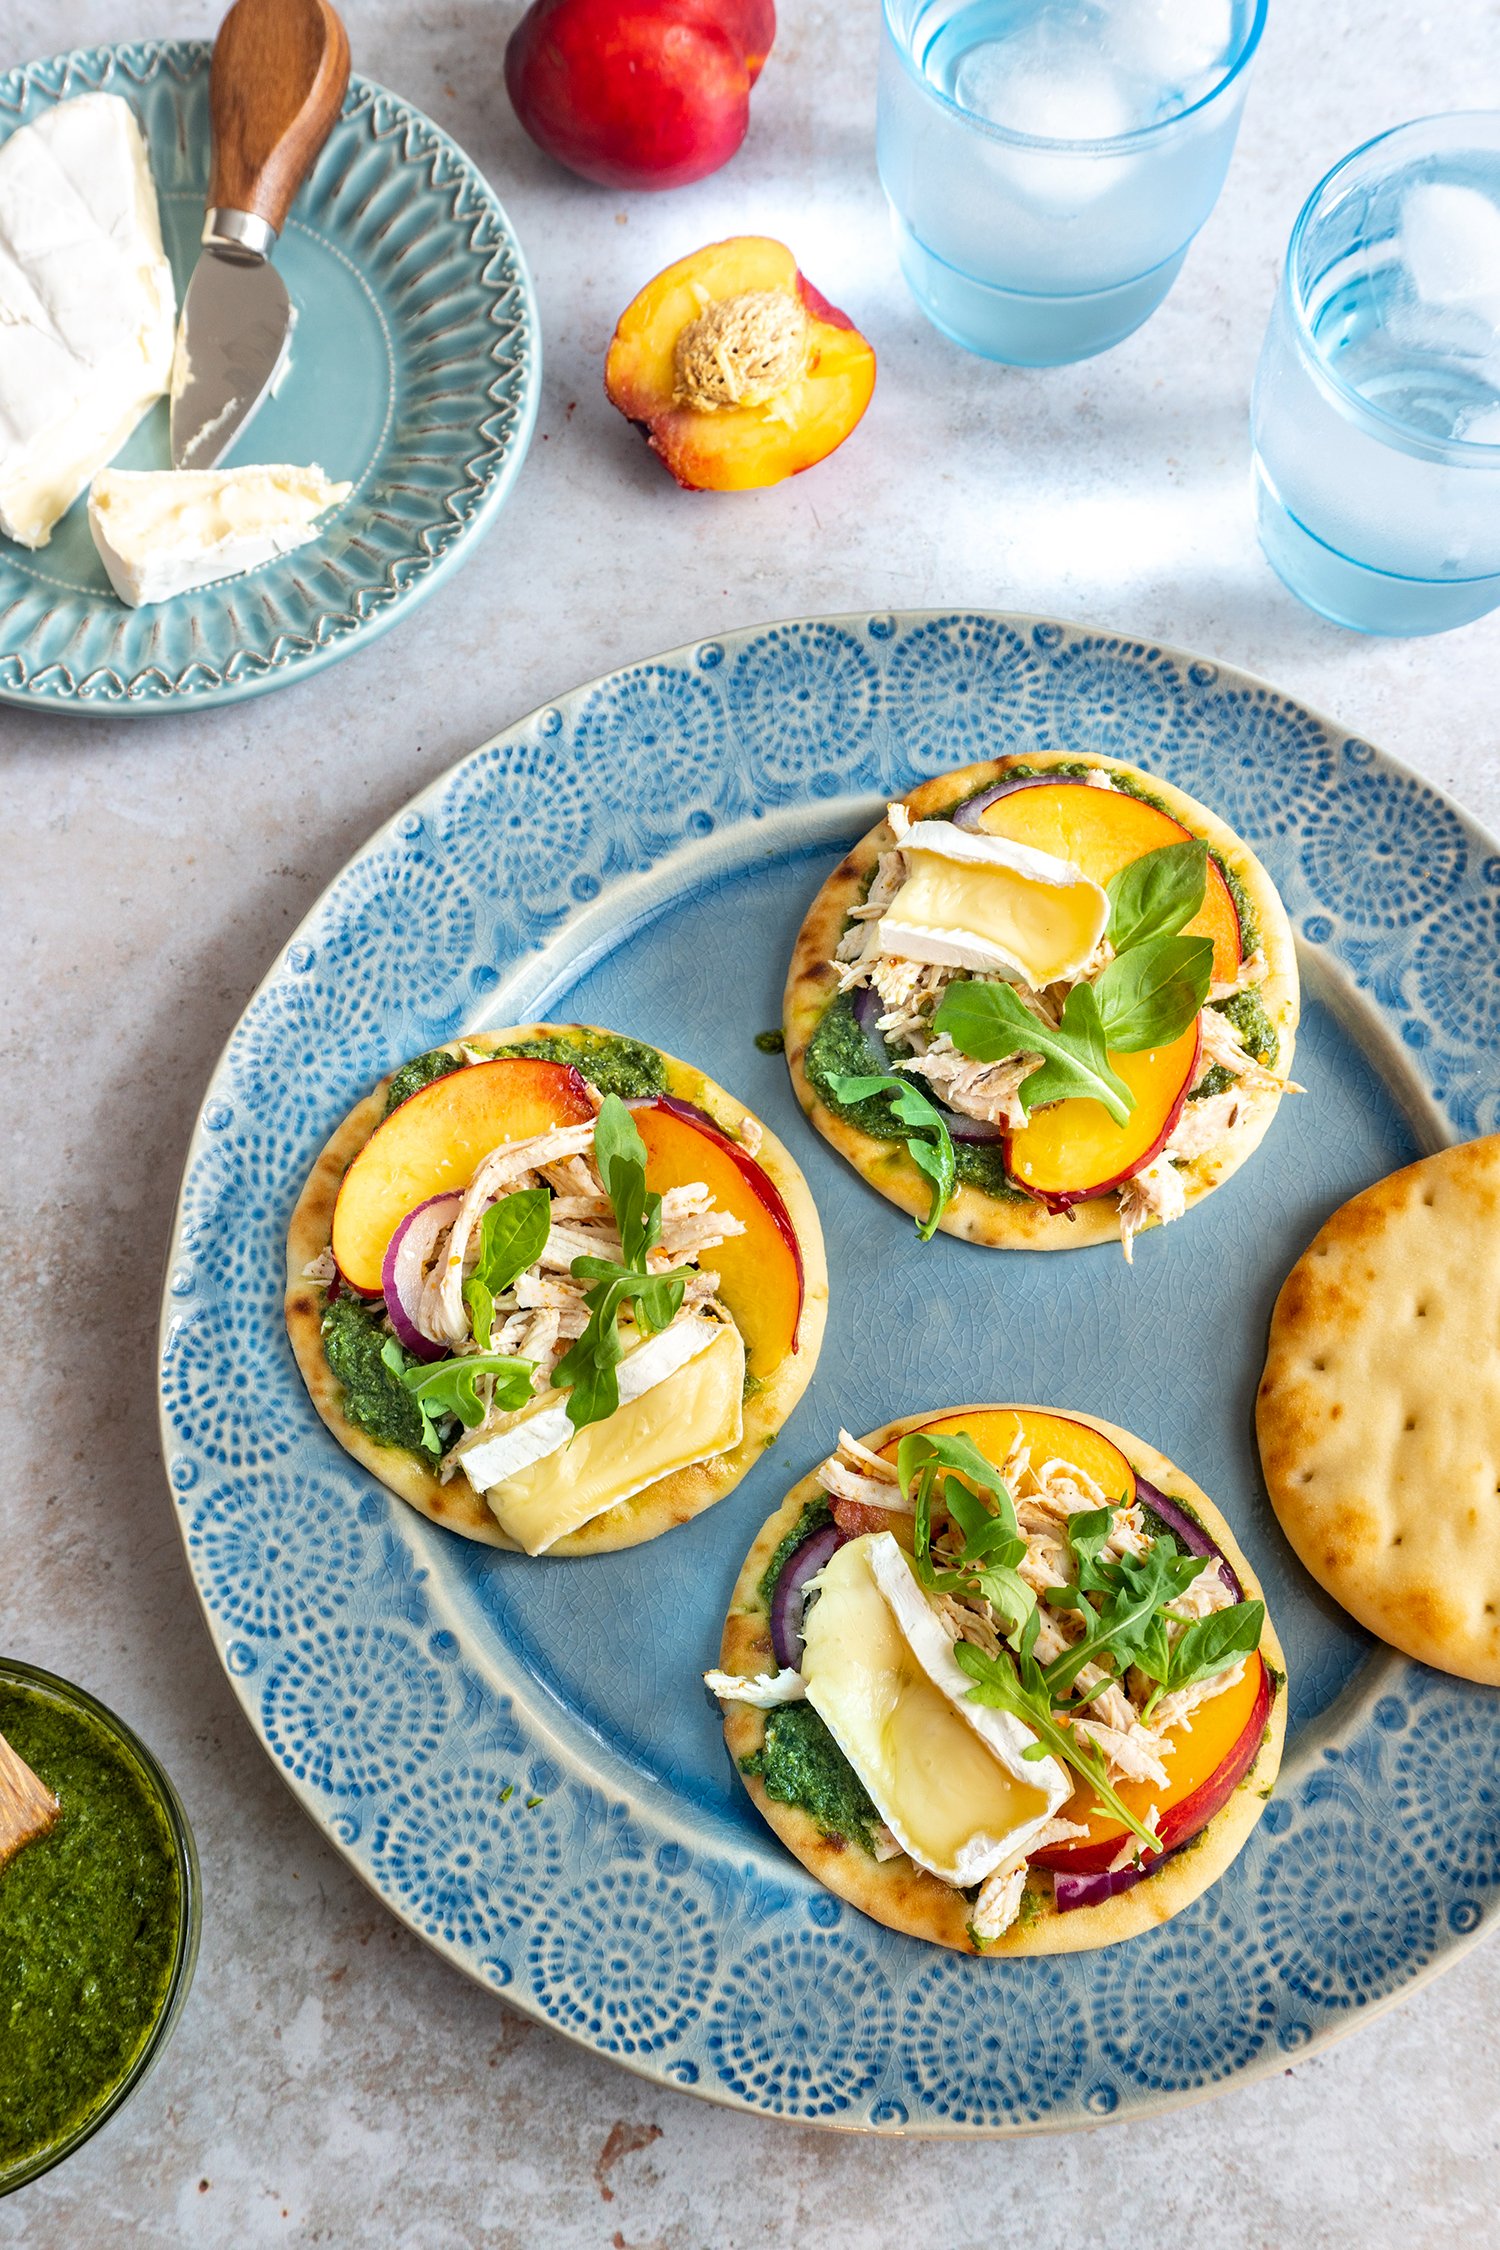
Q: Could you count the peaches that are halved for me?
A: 1